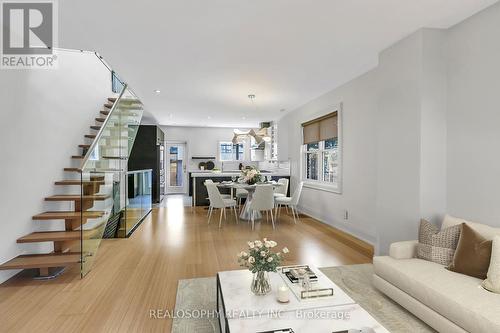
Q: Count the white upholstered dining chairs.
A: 6